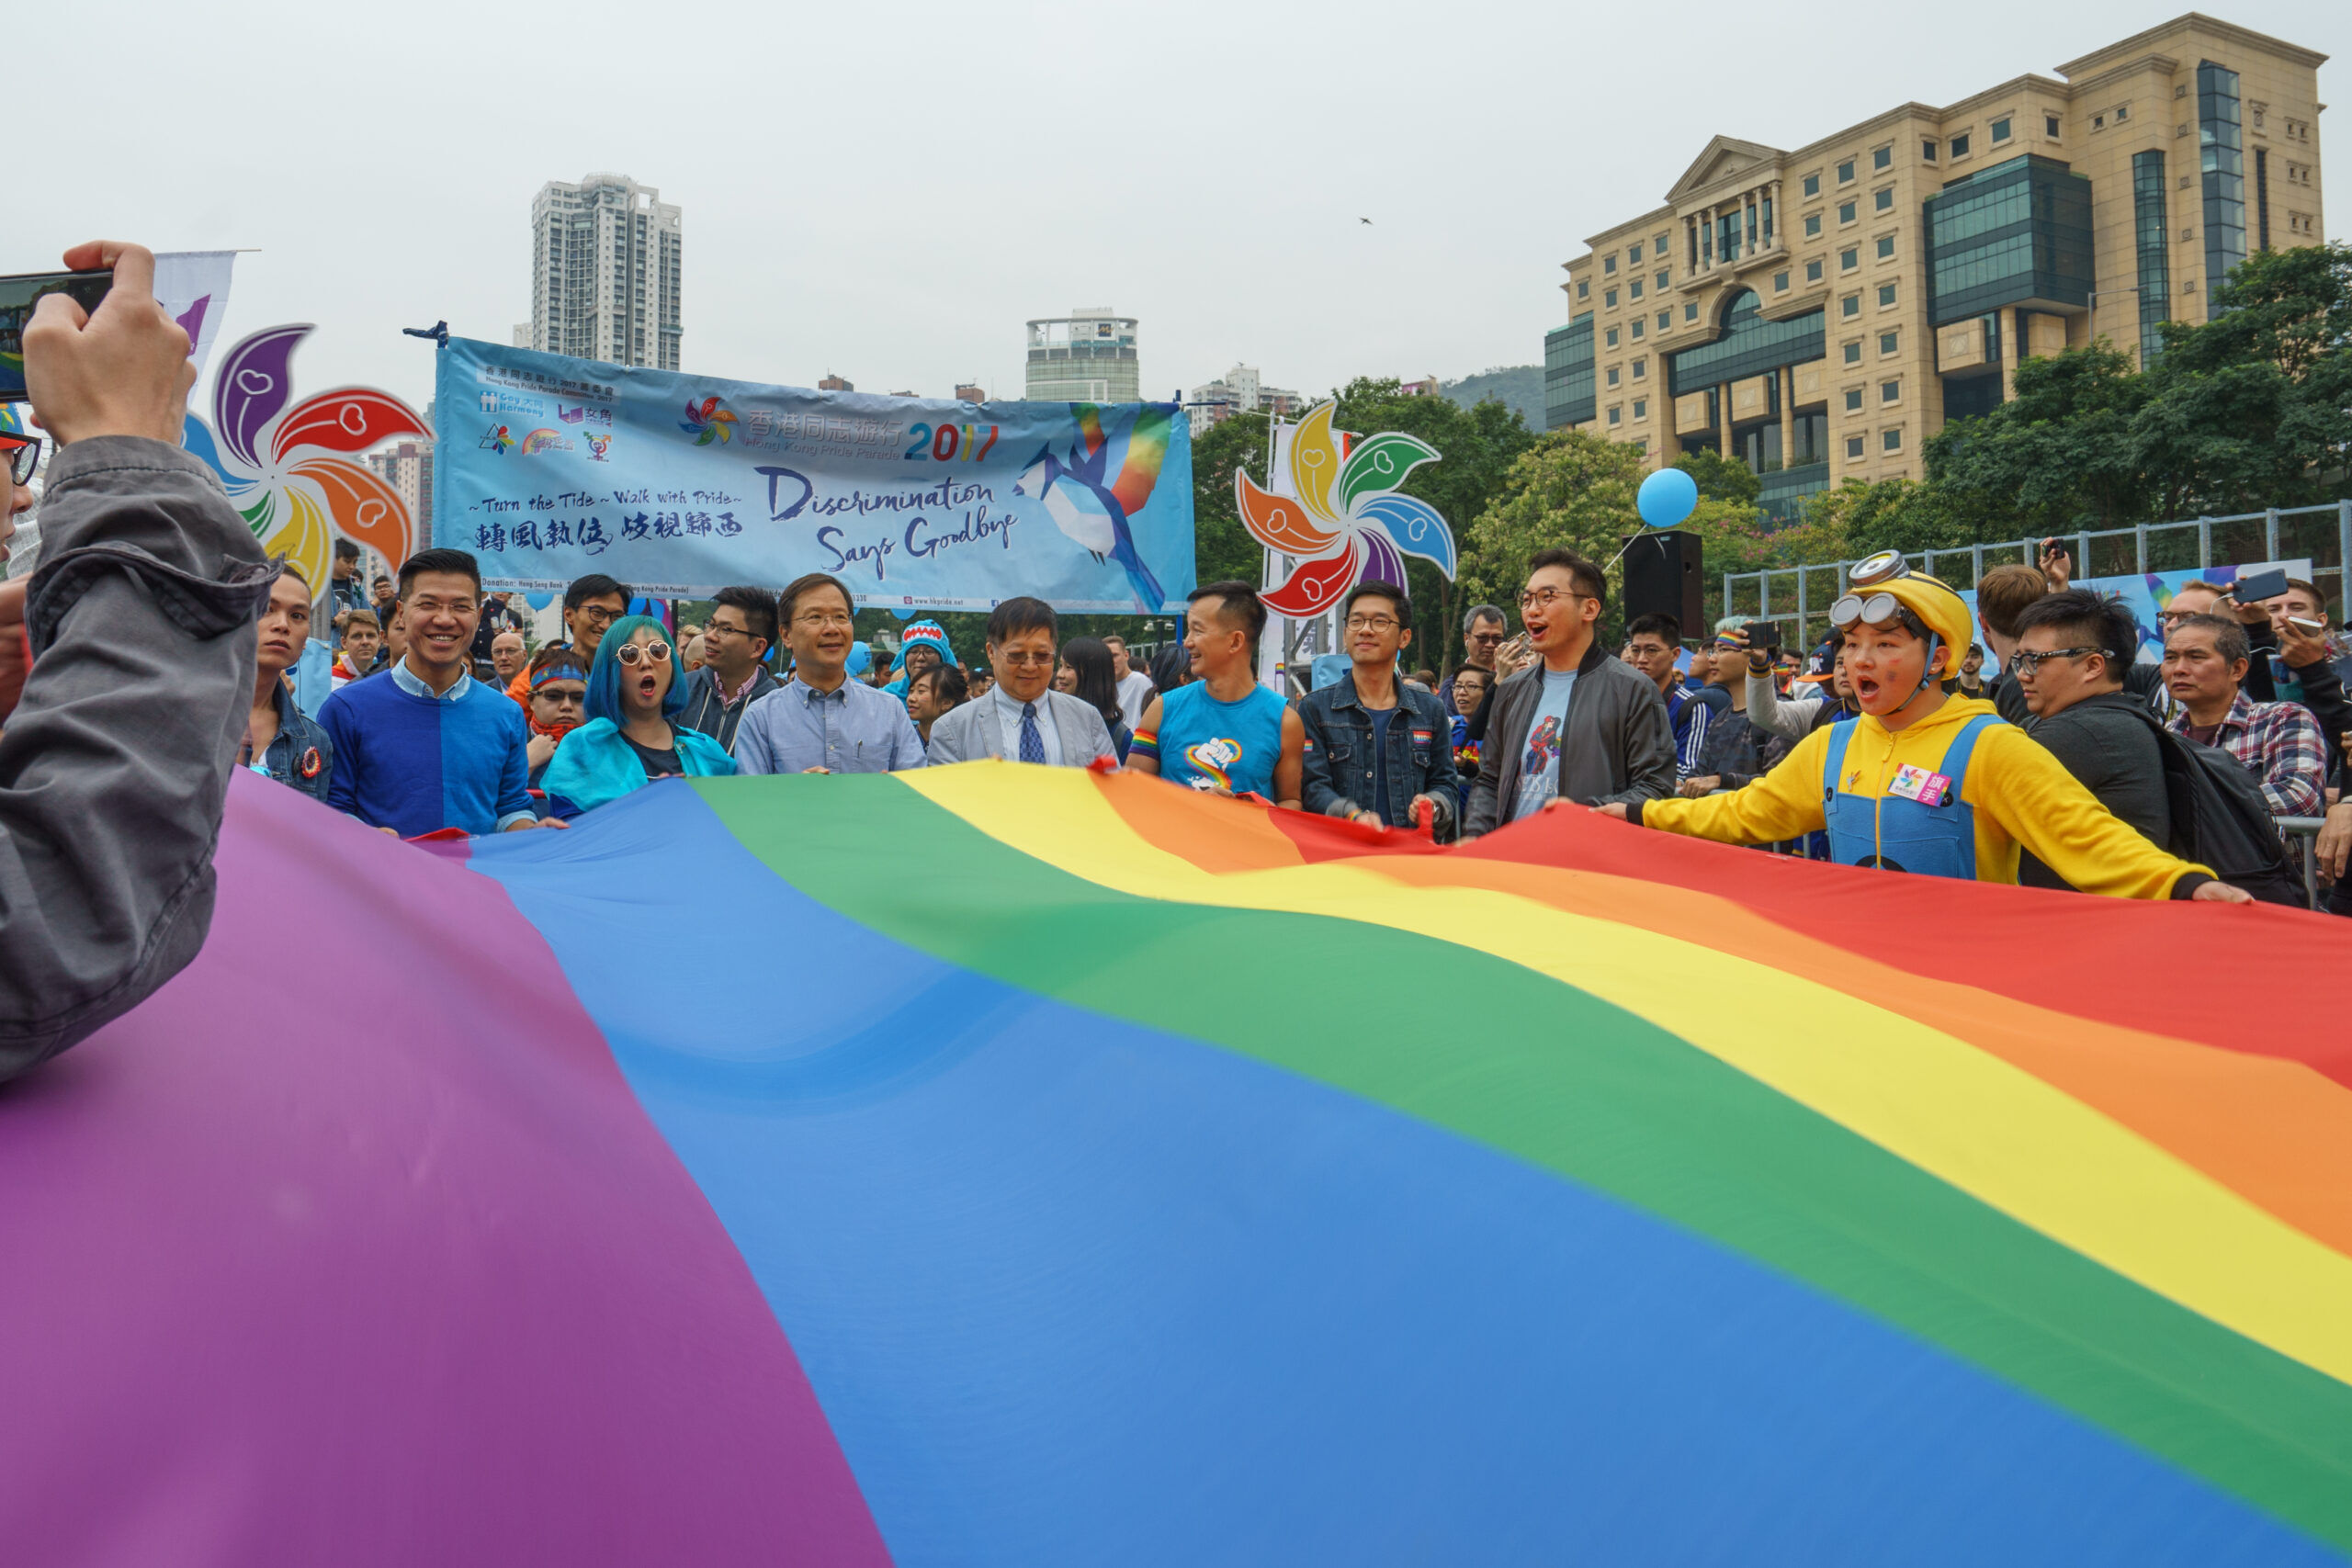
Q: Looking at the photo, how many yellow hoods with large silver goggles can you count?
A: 1